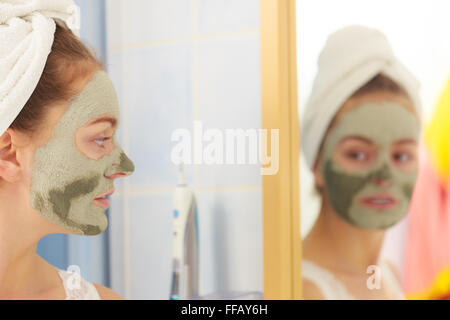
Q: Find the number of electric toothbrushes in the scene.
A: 1